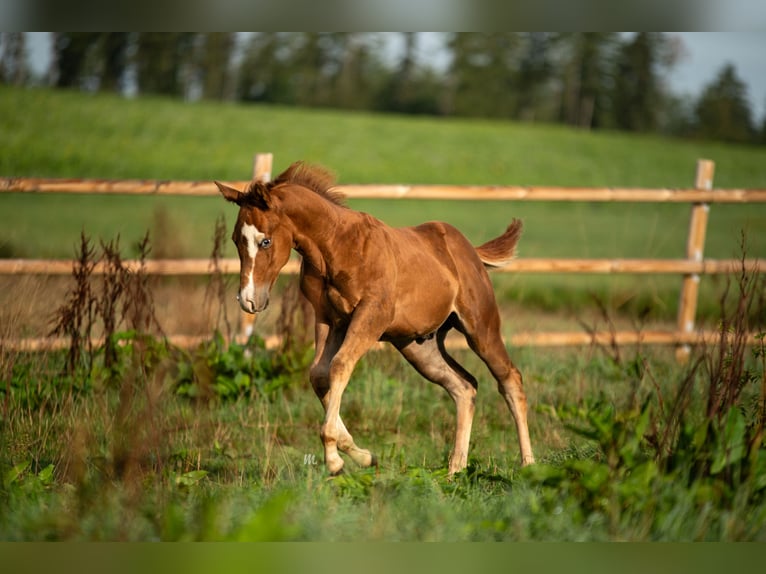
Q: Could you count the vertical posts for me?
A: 2